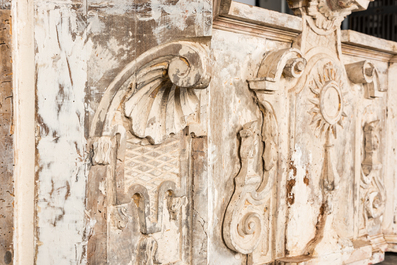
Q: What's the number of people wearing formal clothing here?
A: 0